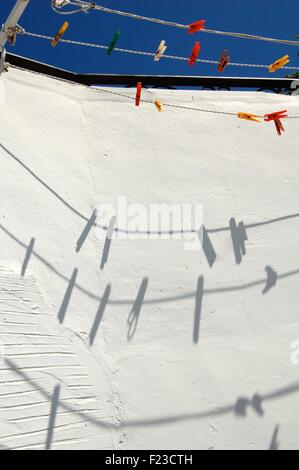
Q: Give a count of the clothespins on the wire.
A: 12